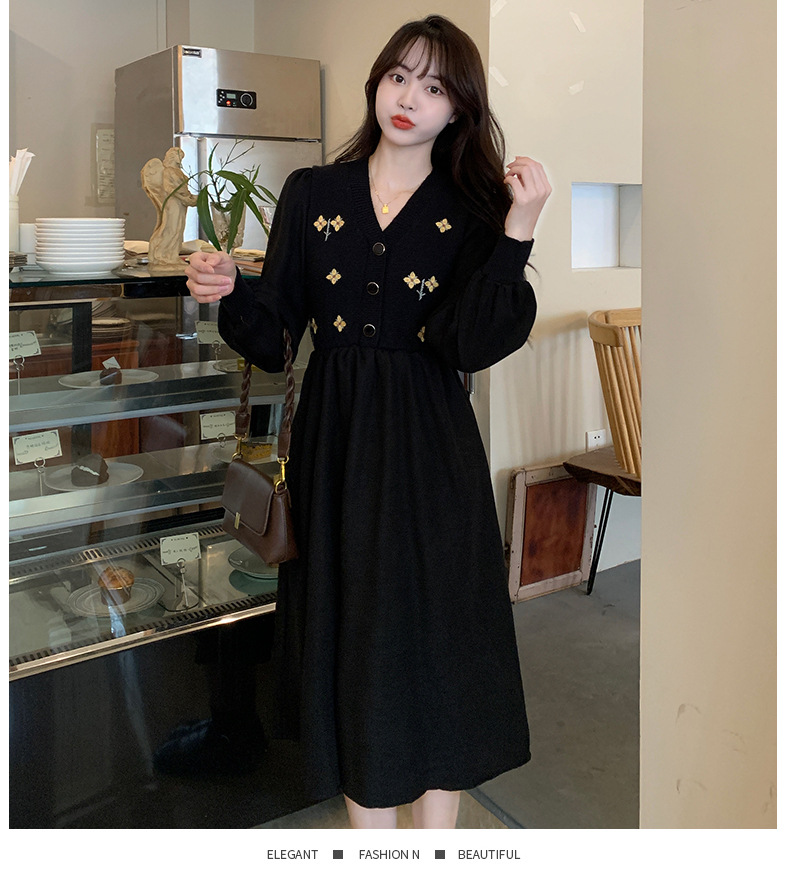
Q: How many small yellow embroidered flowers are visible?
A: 9